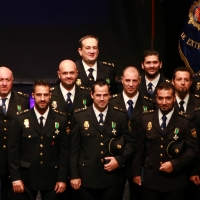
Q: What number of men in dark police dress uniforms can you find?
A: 9